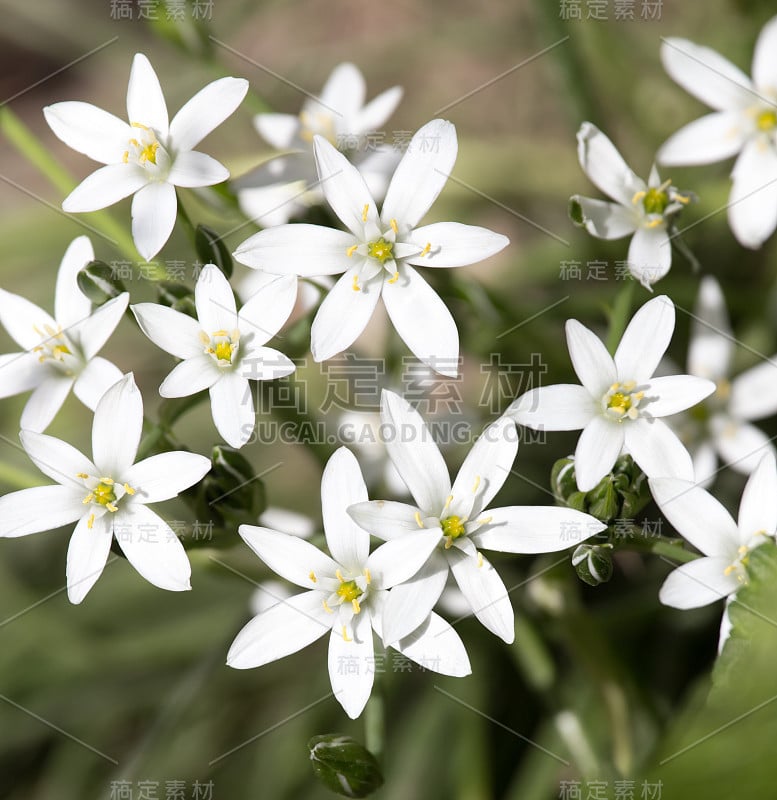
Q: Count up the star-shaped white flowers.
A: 13